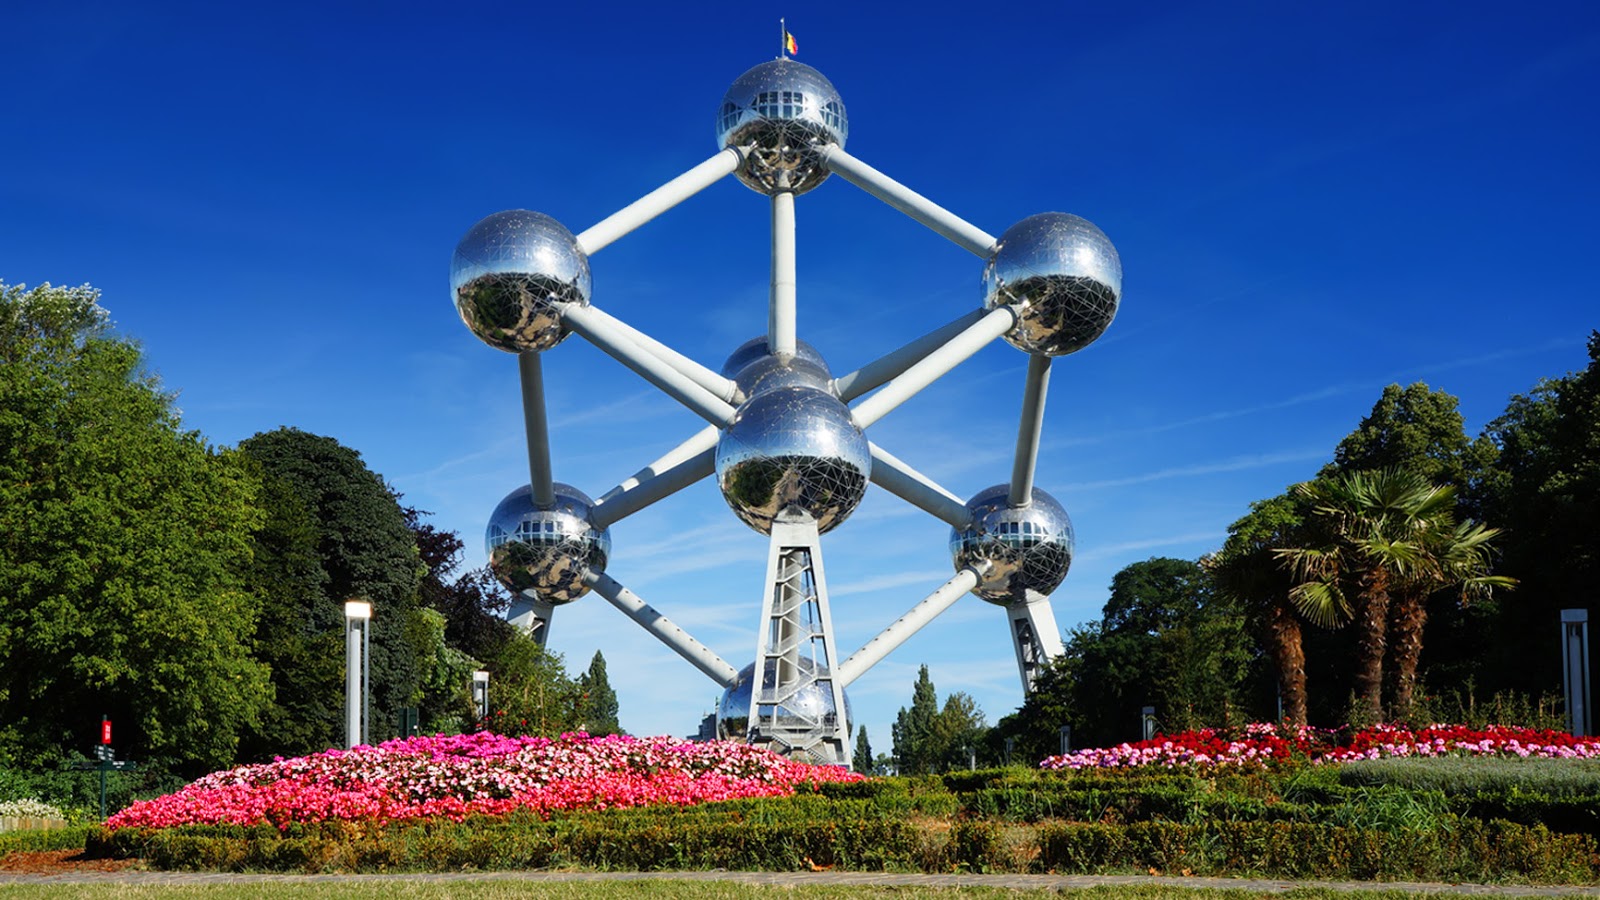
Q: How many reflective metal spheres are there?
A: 9